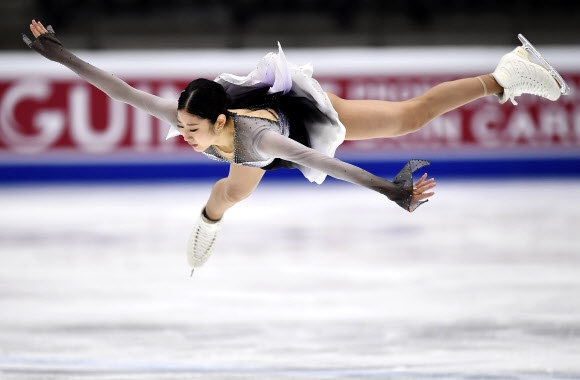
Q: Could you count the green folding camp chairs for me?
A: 0